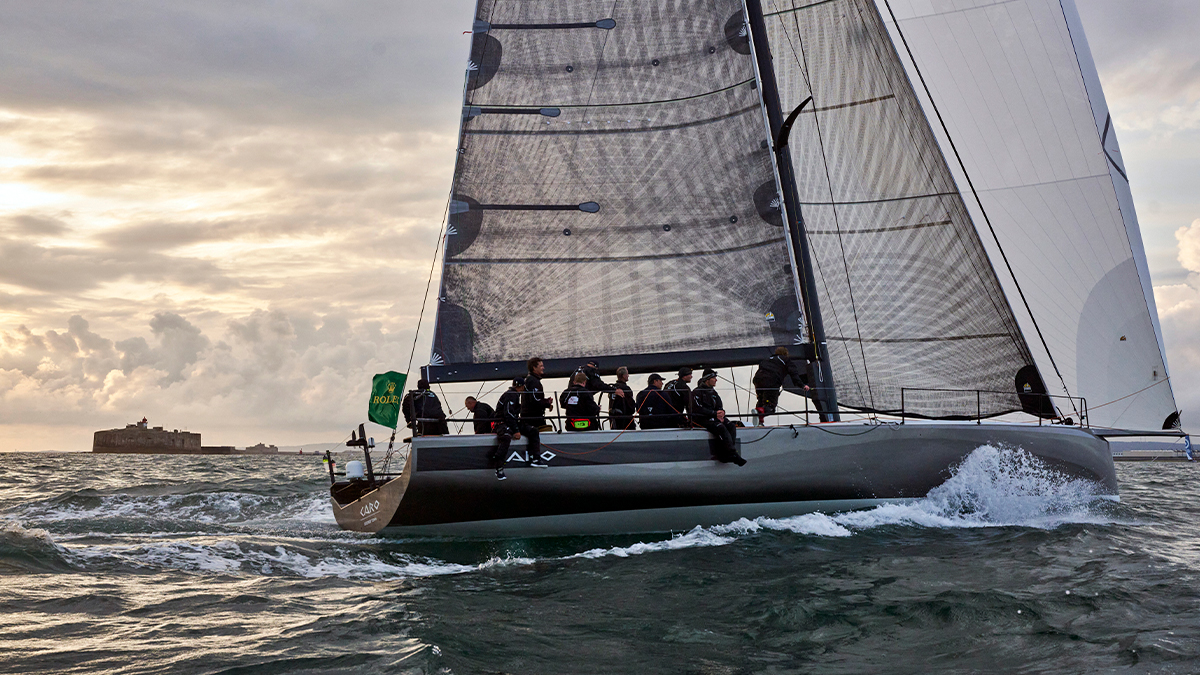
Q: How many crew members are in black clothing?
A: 11